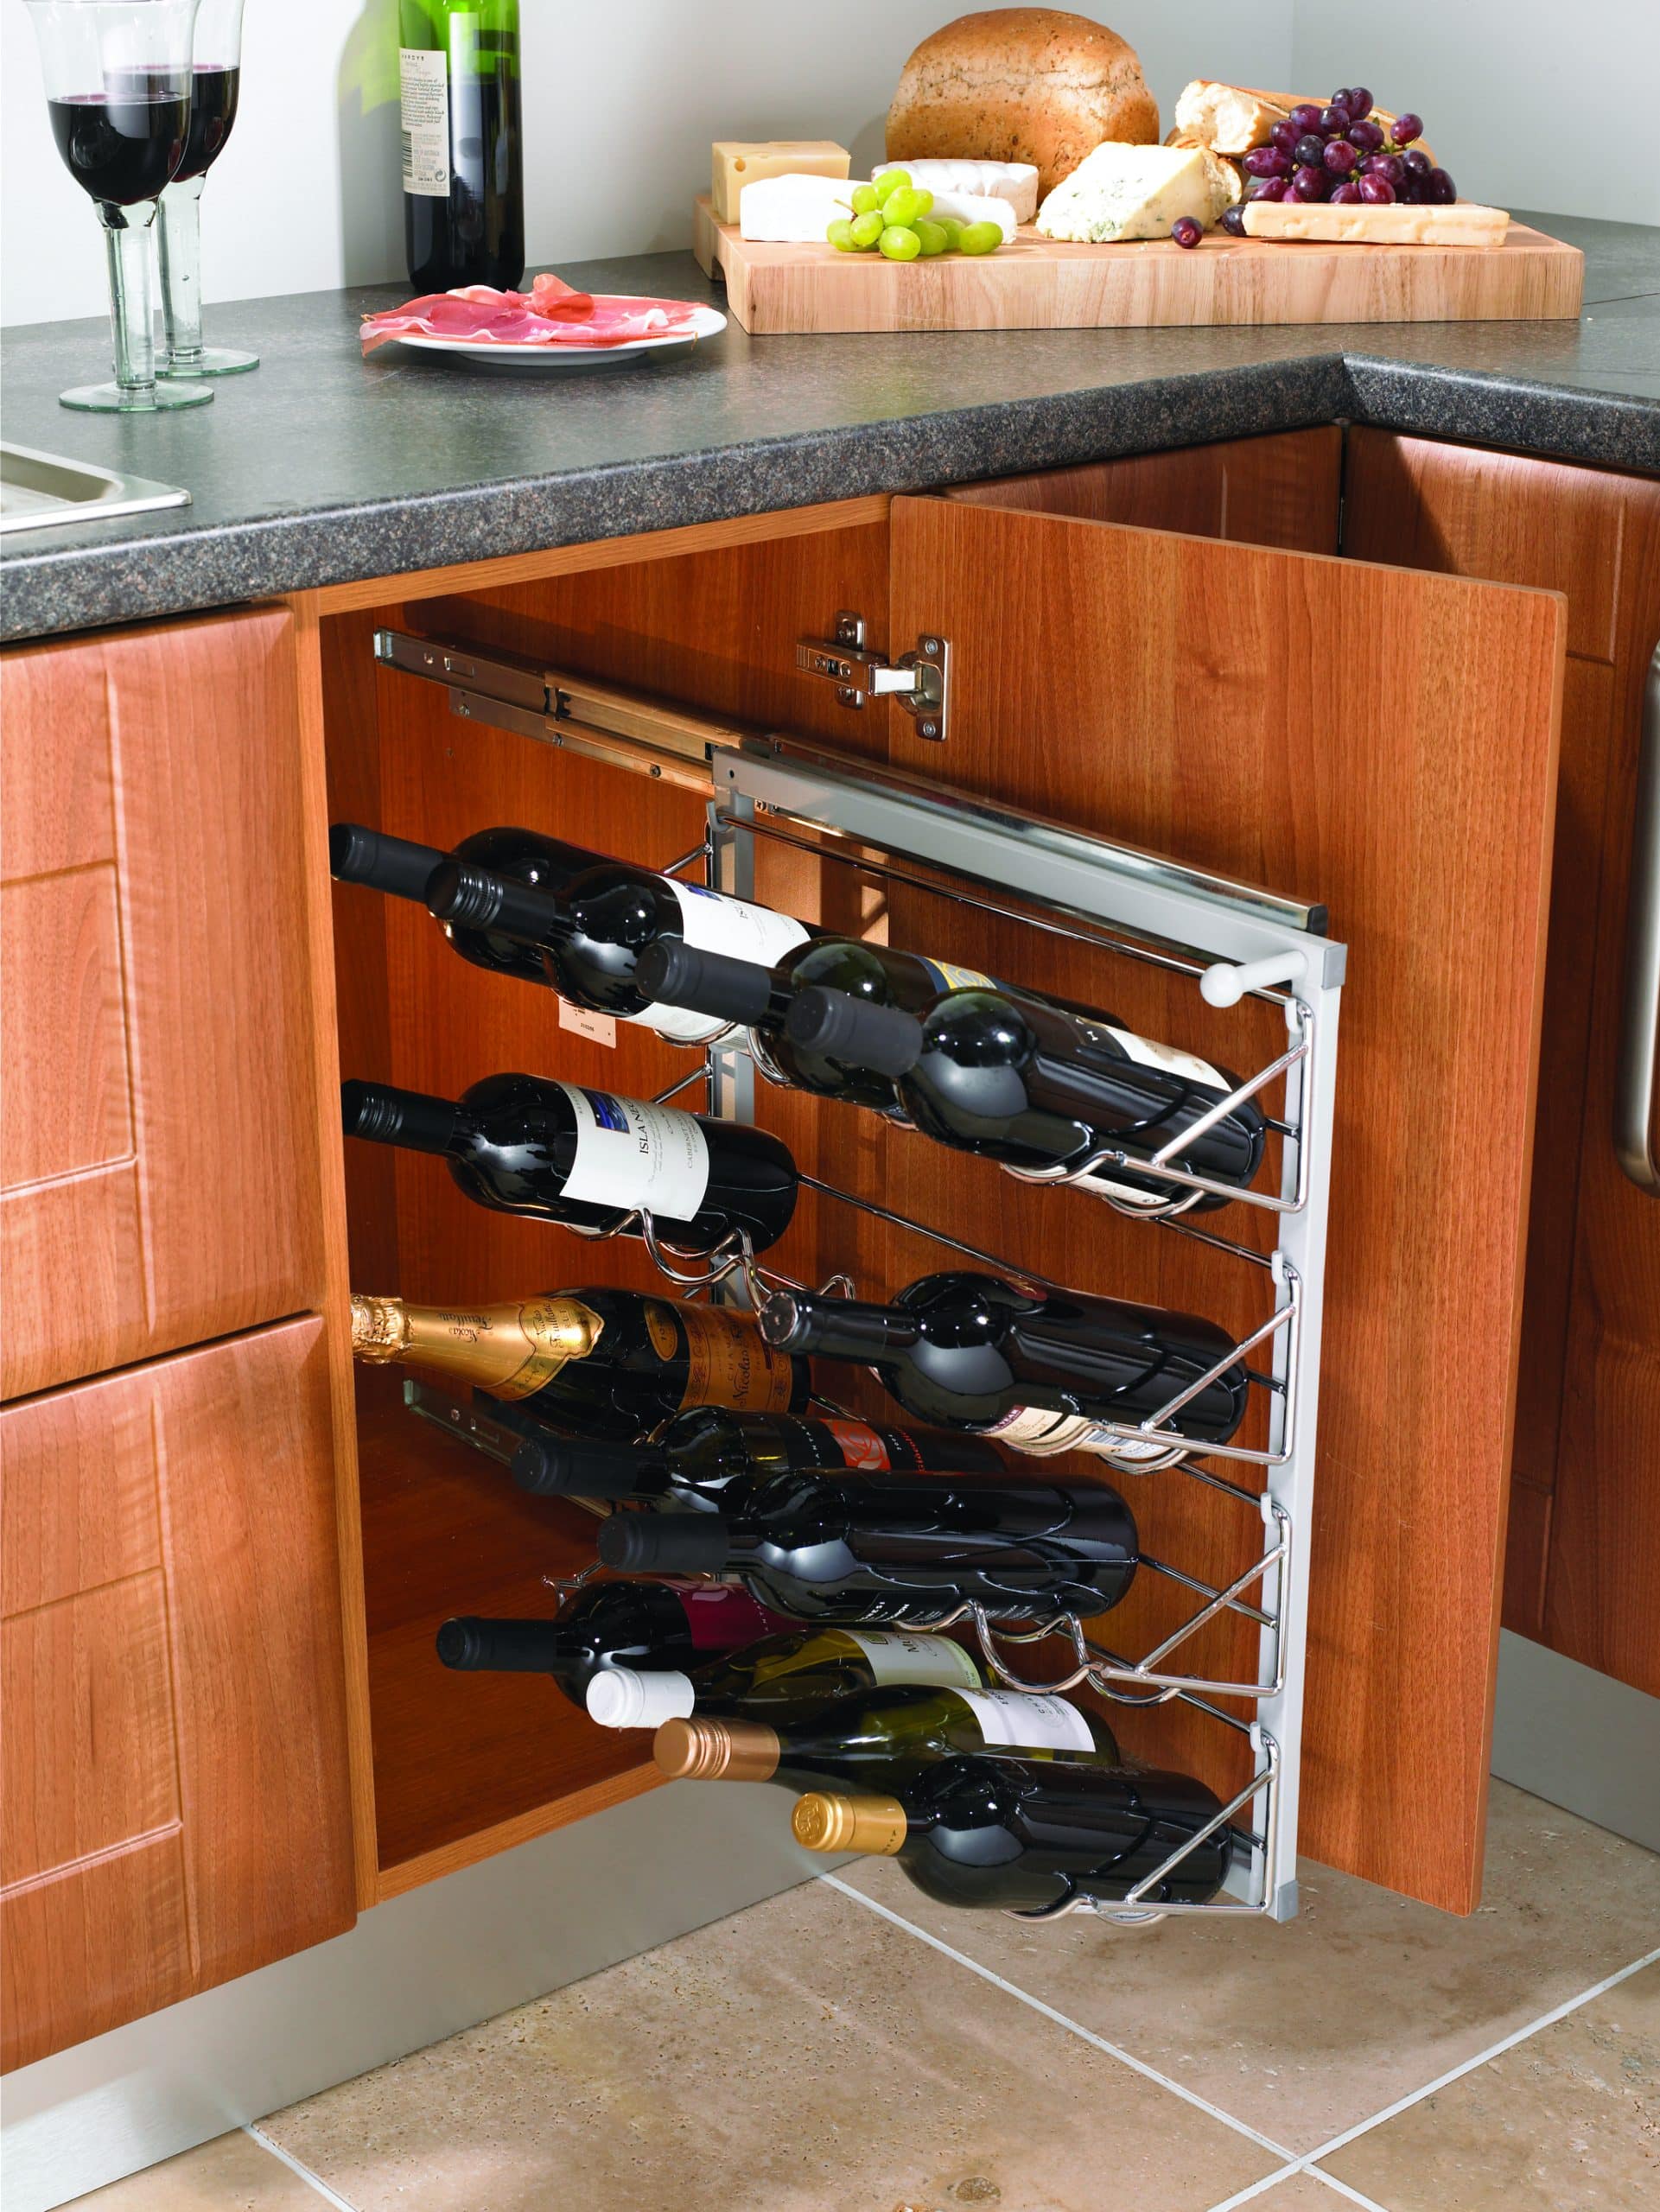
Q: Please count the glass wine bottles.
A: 14